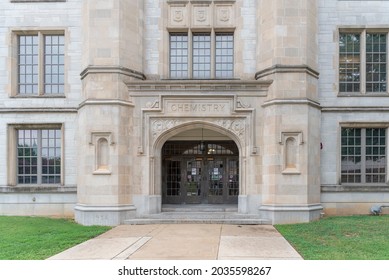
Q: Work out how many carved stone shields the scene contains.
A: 3